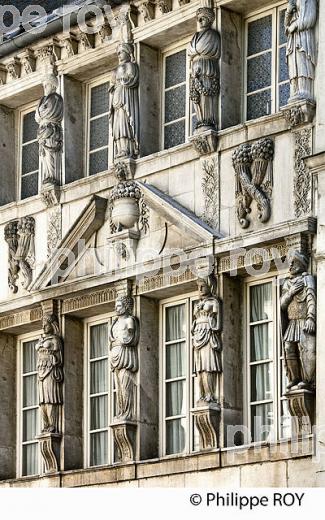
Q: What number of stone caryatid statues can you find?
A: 8